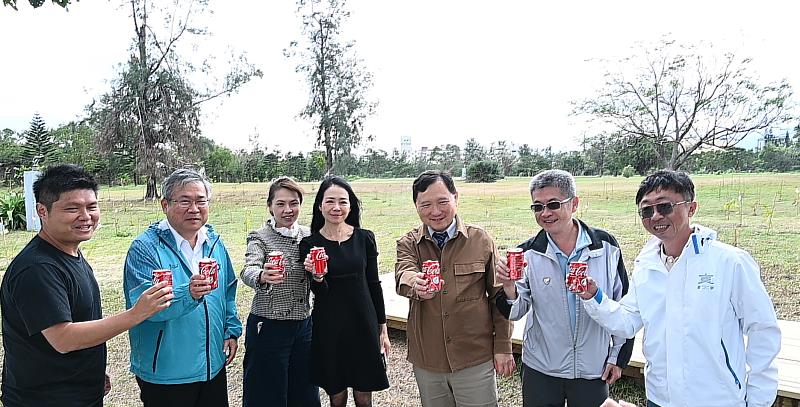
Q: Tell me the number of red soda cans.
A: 7